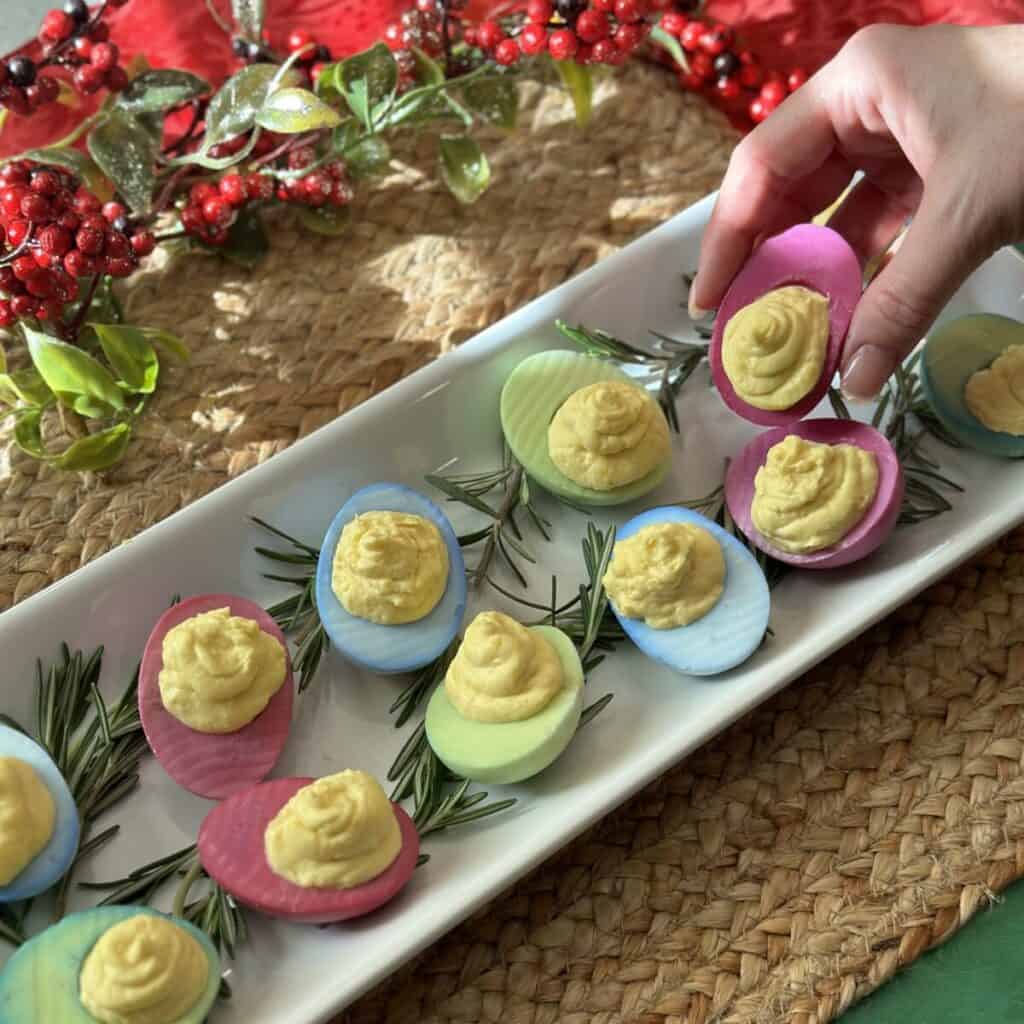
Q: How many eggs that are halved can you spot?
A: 11